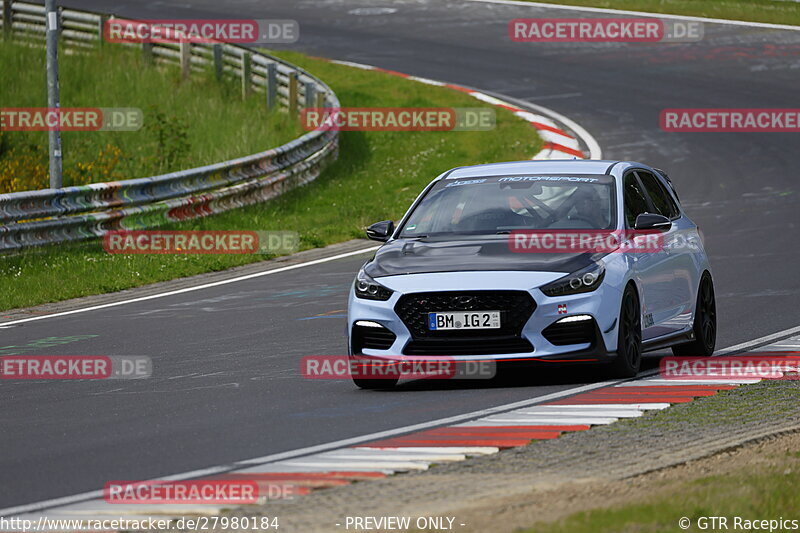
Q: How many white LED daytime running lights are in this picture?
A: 2